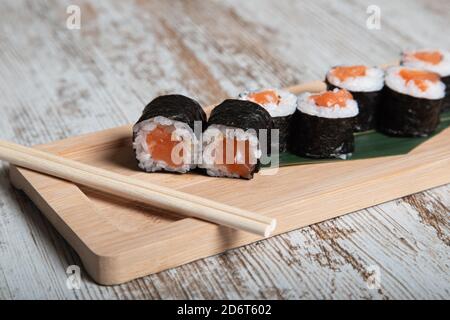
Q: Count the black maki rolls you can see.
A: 7